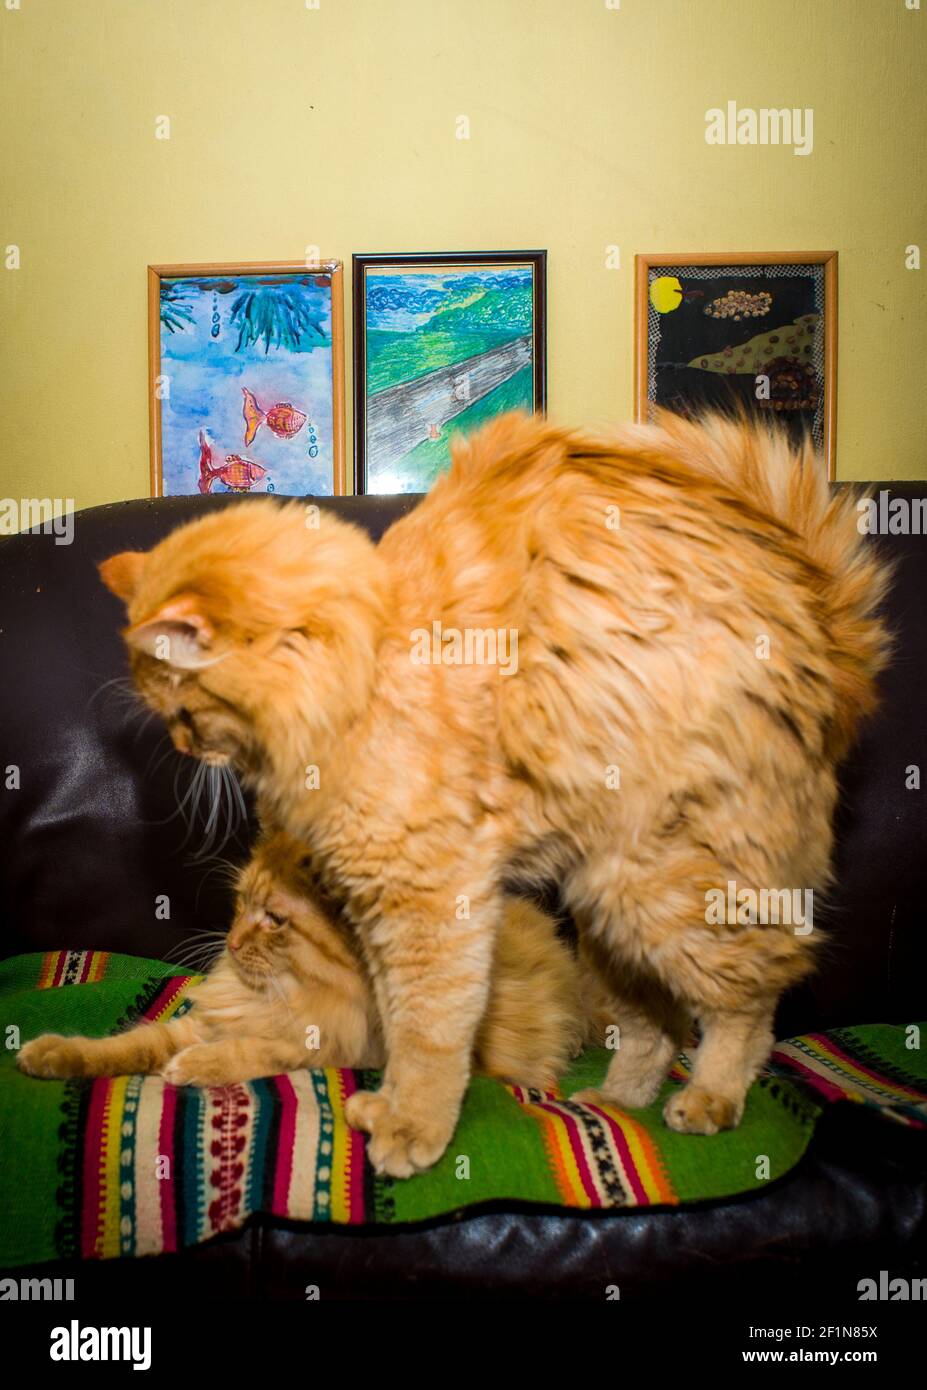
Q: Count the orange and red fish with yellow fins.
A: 2